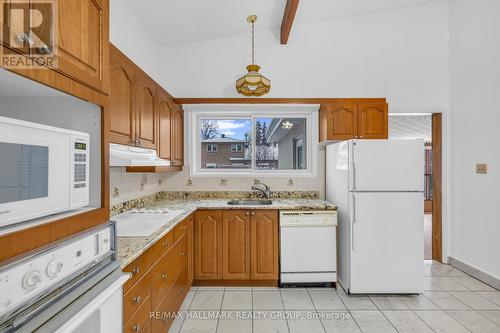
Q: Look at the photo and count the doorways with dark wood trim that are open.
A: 1